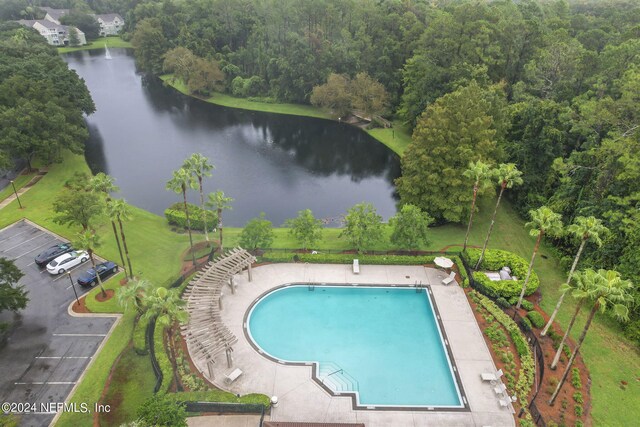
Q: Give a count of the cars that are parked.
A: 3